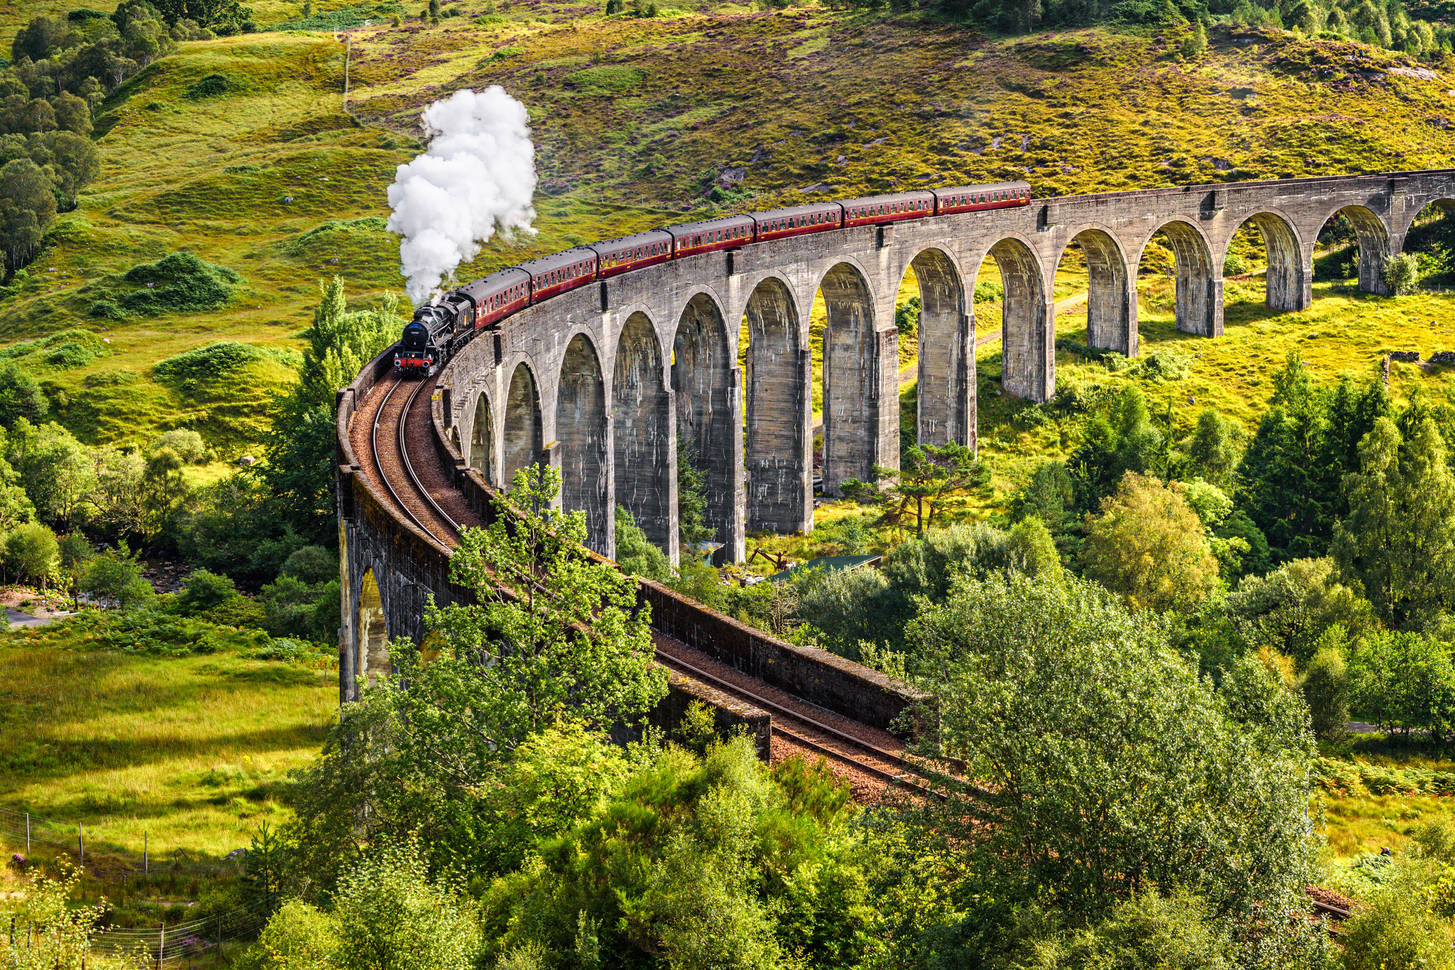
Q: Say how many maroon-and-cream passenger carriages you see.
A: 7